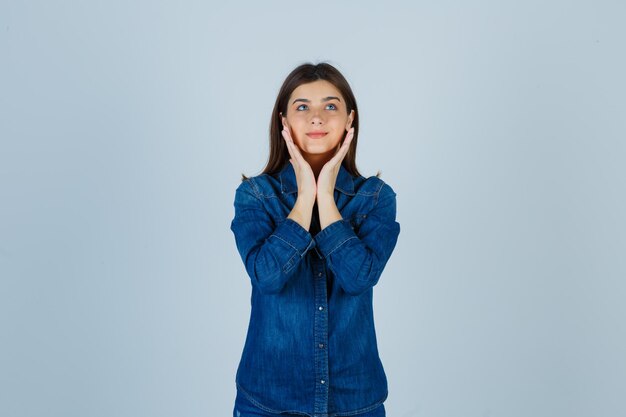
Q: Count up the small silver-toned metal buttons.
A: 4